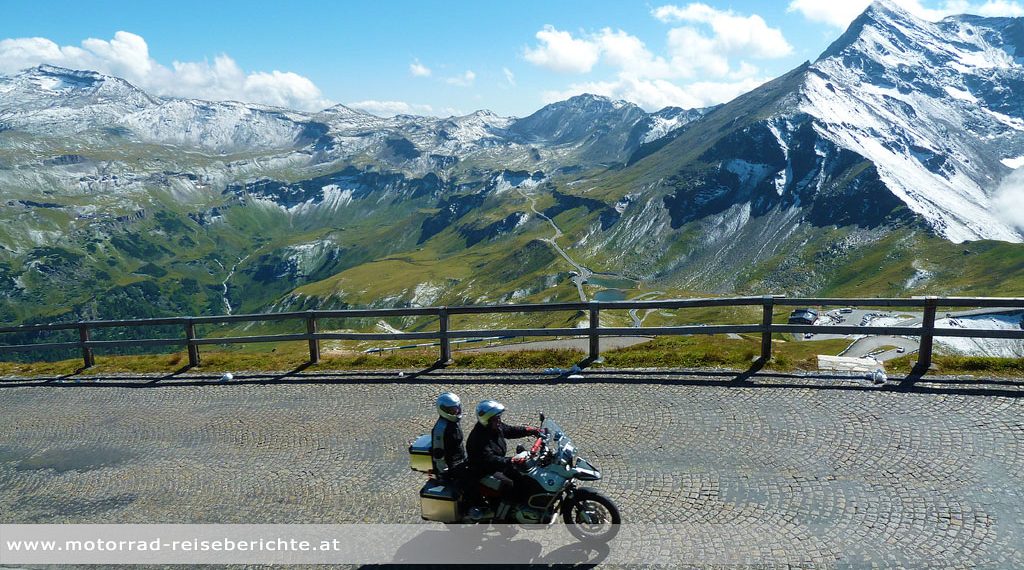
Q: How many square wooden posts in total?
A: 7